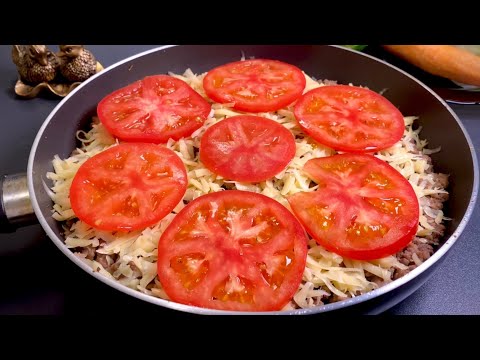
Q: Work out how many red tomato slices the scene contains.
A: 7